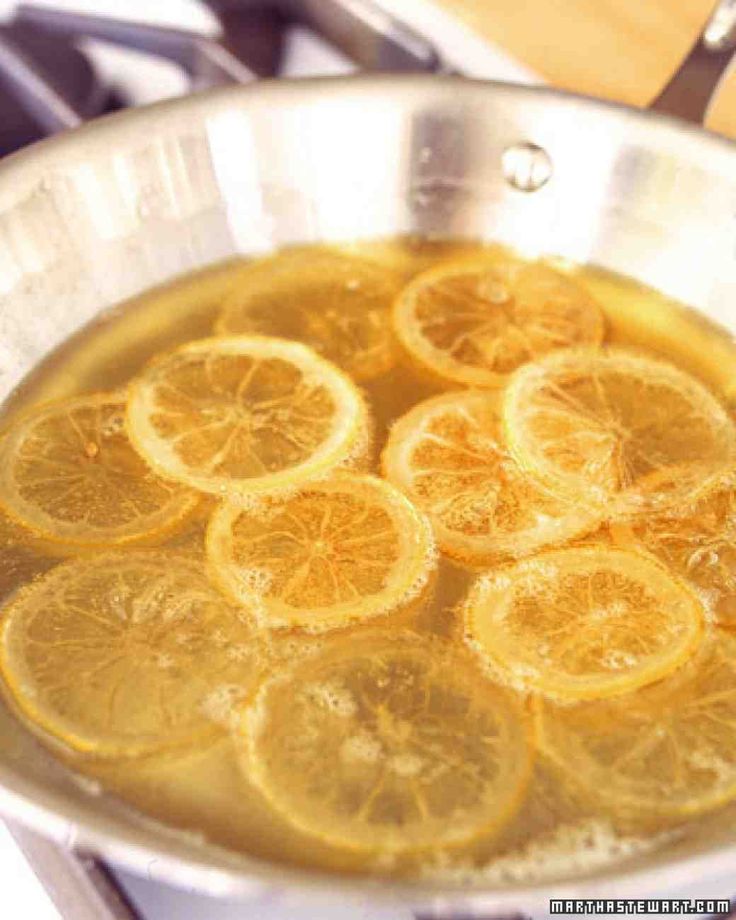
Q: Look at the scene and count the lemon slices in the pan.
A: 12